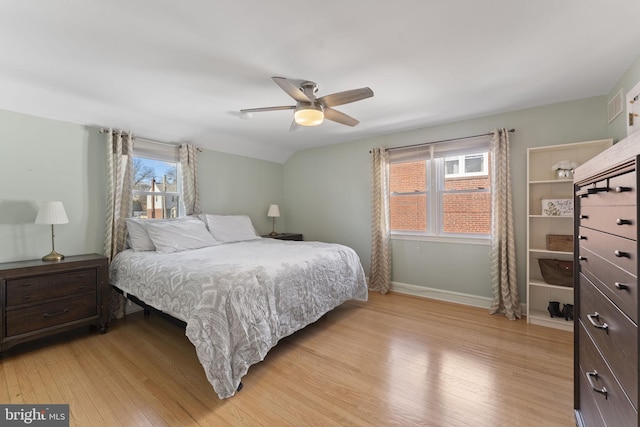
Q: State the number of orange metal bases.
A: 2